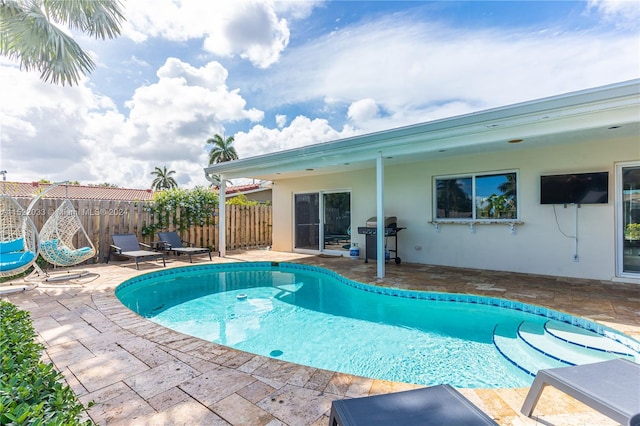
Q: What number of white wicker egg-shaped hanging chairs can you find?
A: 2